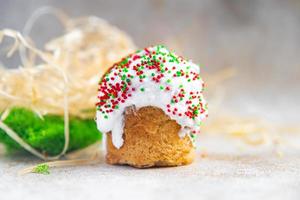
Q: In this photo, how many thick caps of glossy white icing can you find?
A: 1